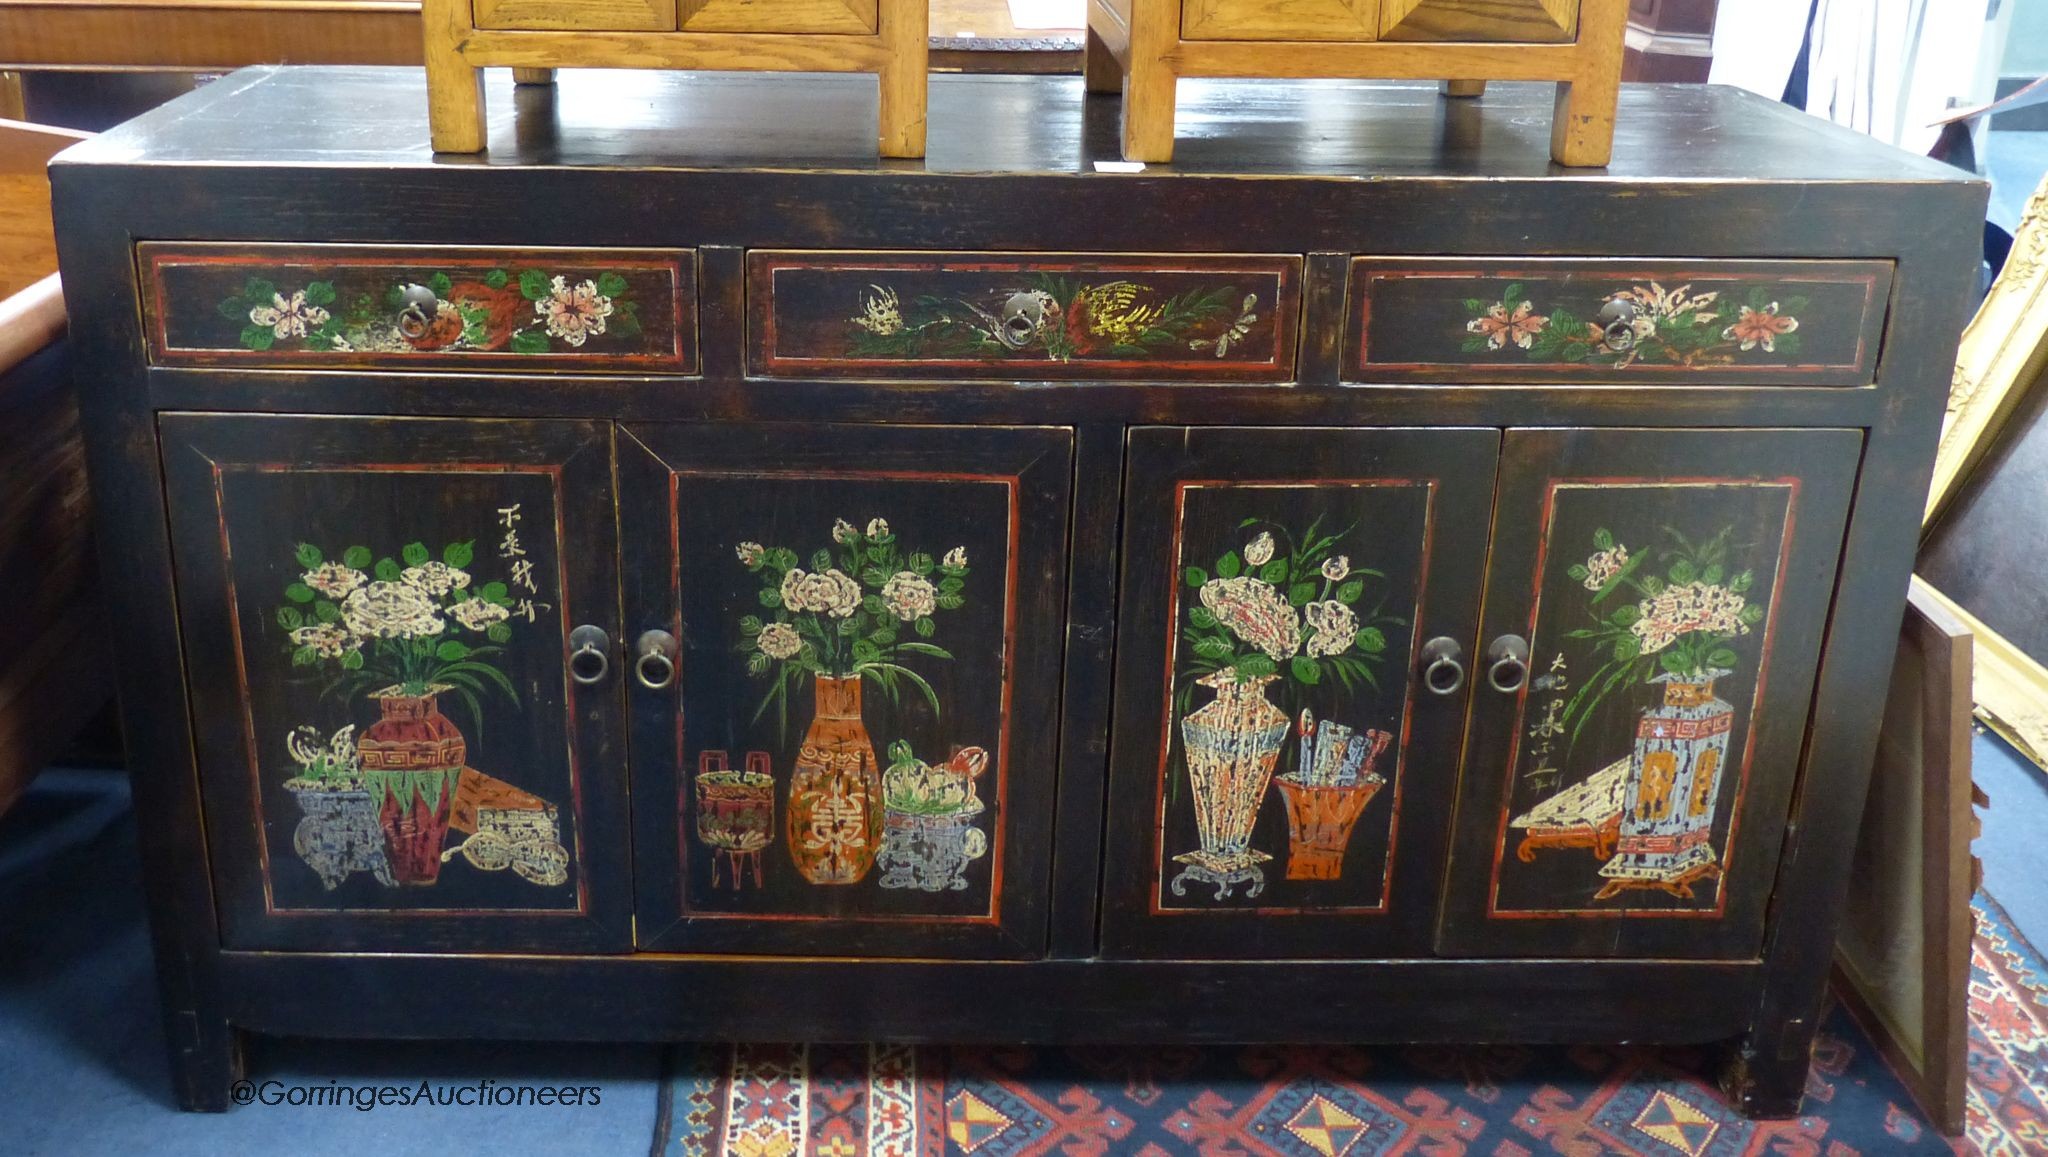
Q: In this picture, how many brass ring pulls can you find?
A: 7